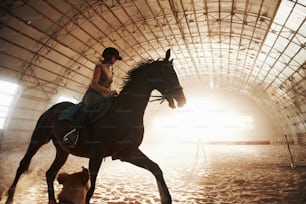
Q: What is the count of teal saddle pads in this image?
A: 1